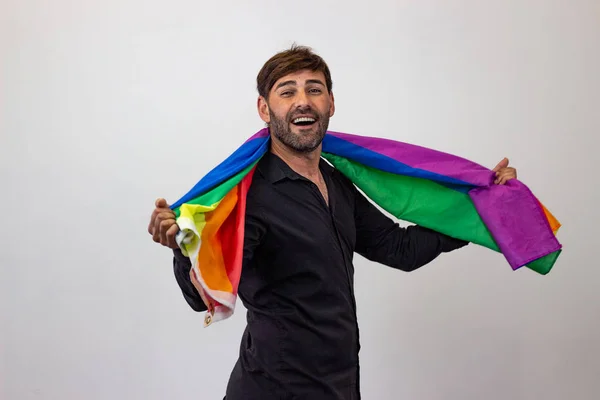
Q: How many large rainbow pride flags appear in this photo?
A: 1